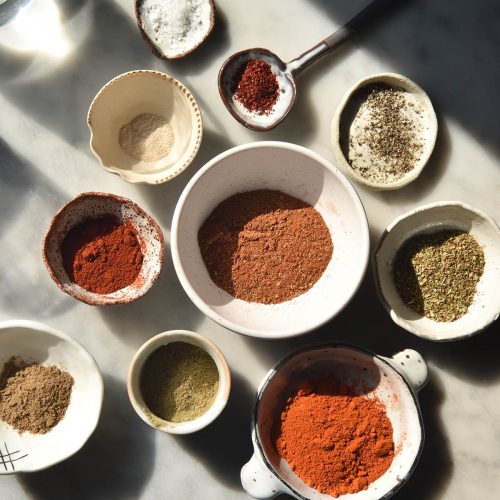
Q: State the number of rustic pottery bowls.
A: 9